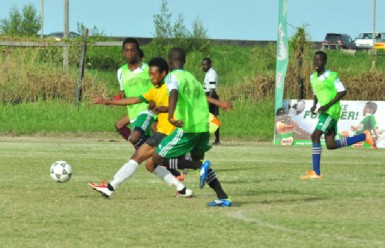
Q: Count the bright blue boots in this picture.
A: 2